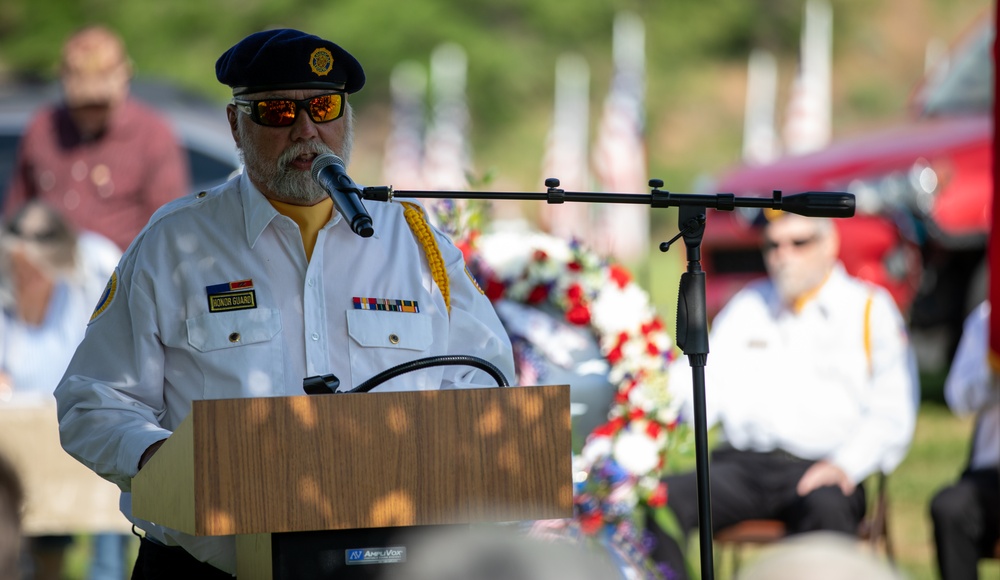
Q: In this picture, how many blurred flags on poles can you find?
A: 6